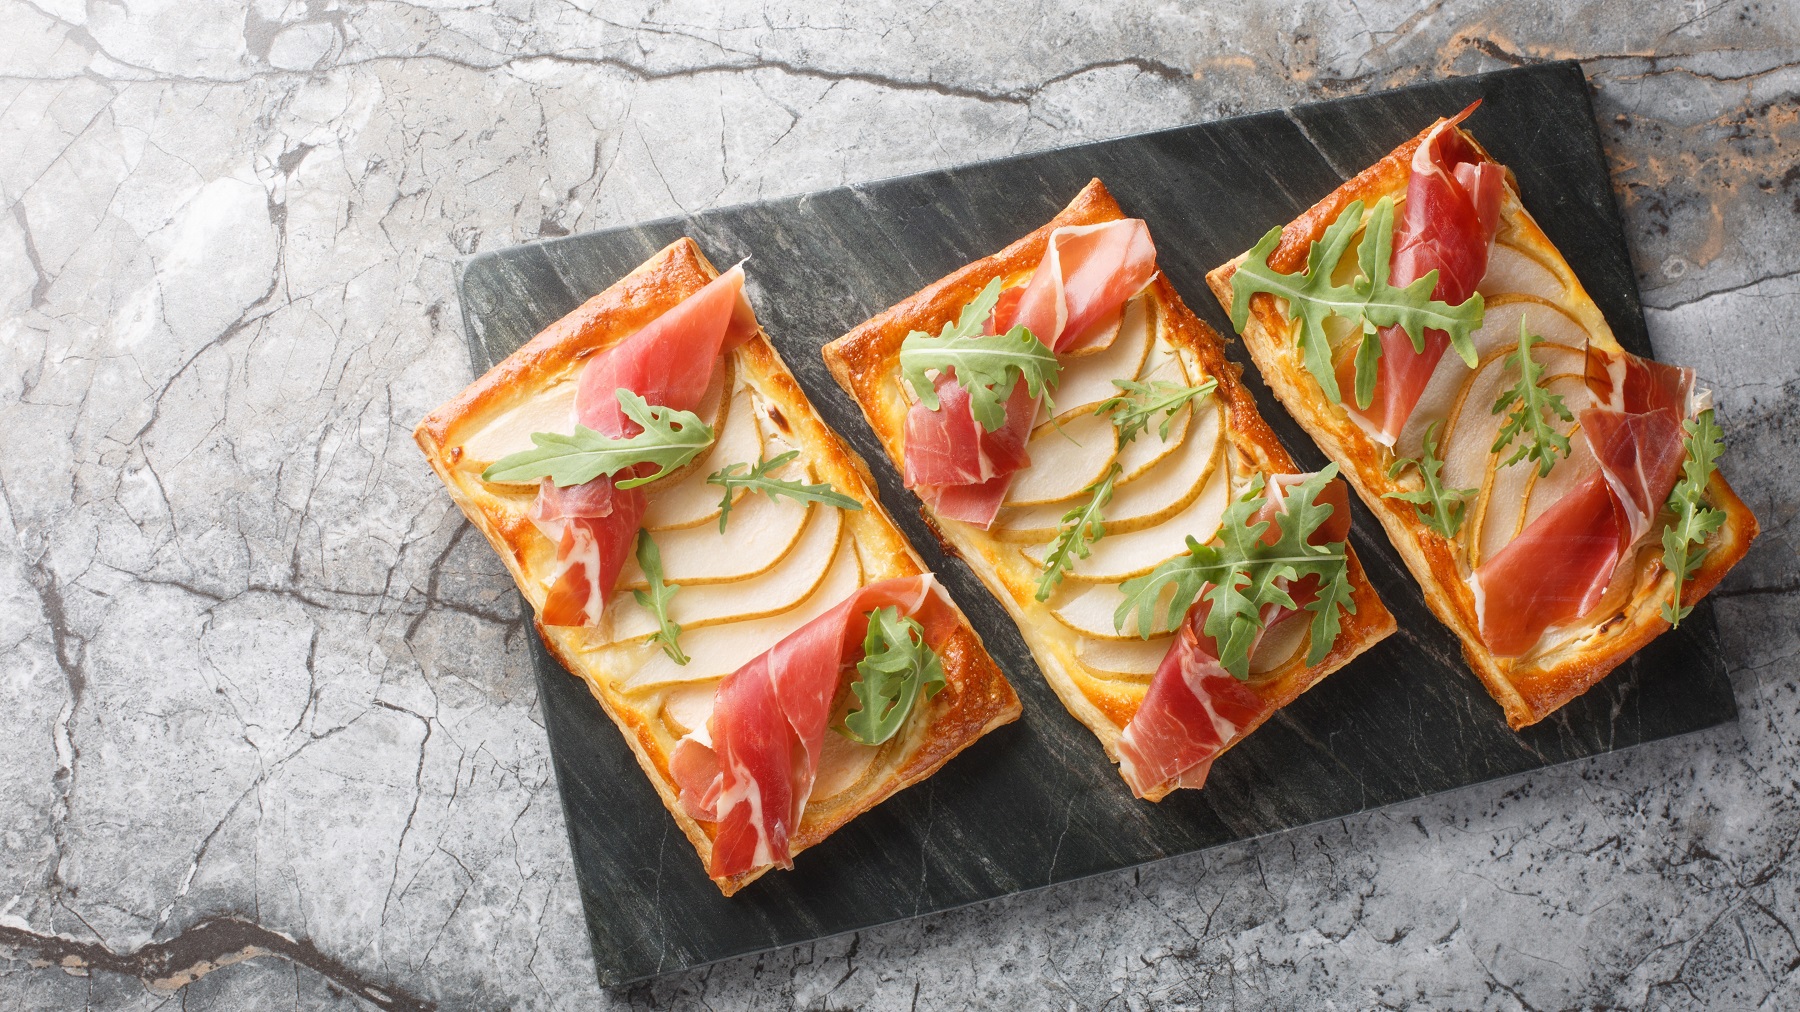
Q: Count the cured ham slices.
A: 6